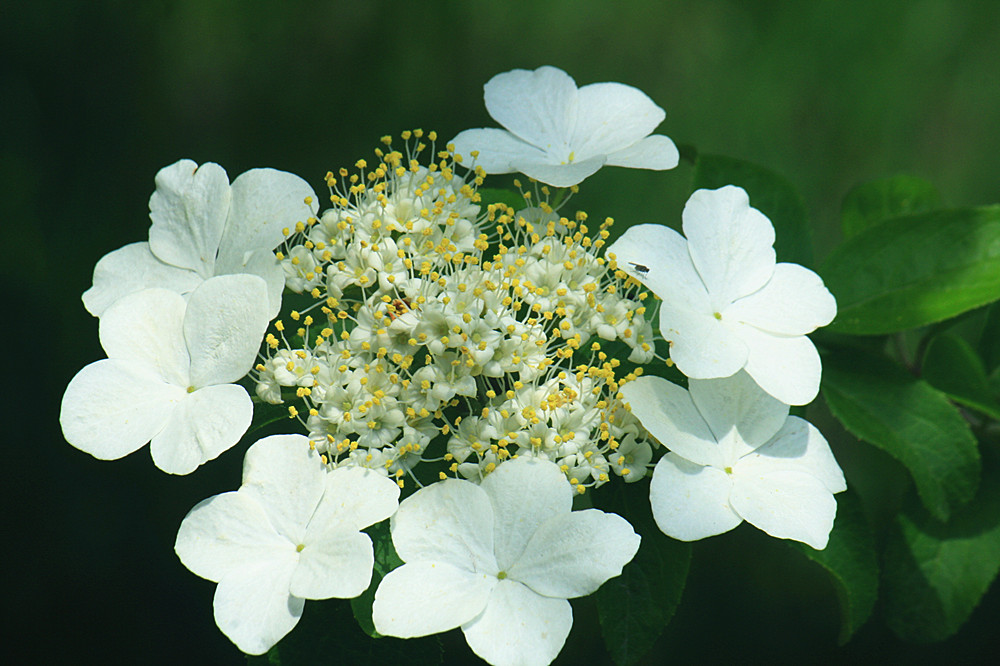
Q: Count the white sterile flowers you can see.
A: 7